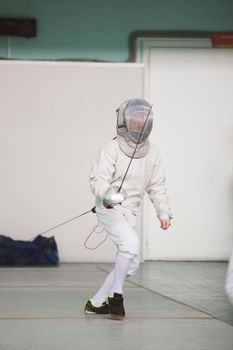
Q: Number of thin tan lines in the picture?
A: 3